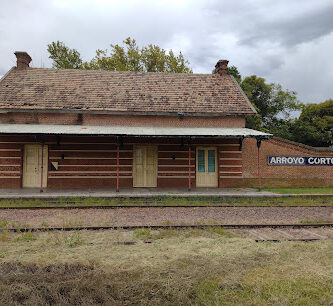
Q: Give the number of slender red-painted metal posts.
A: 4